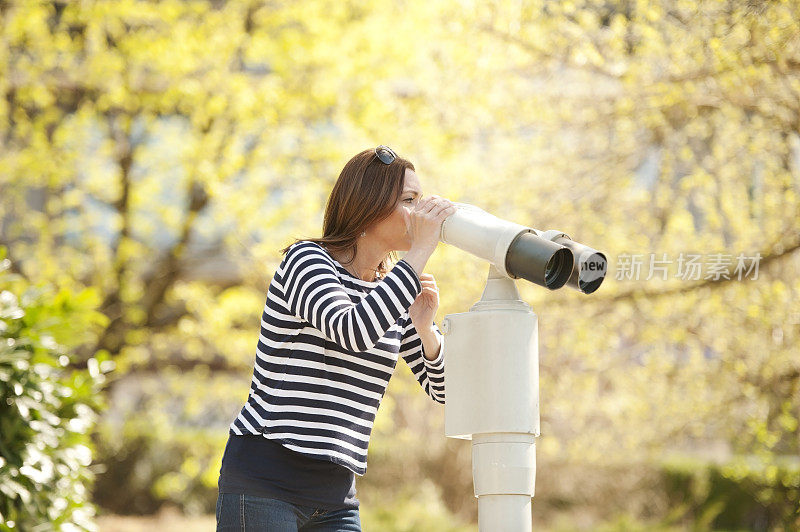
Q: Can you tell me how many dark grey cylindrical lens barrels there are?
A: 2